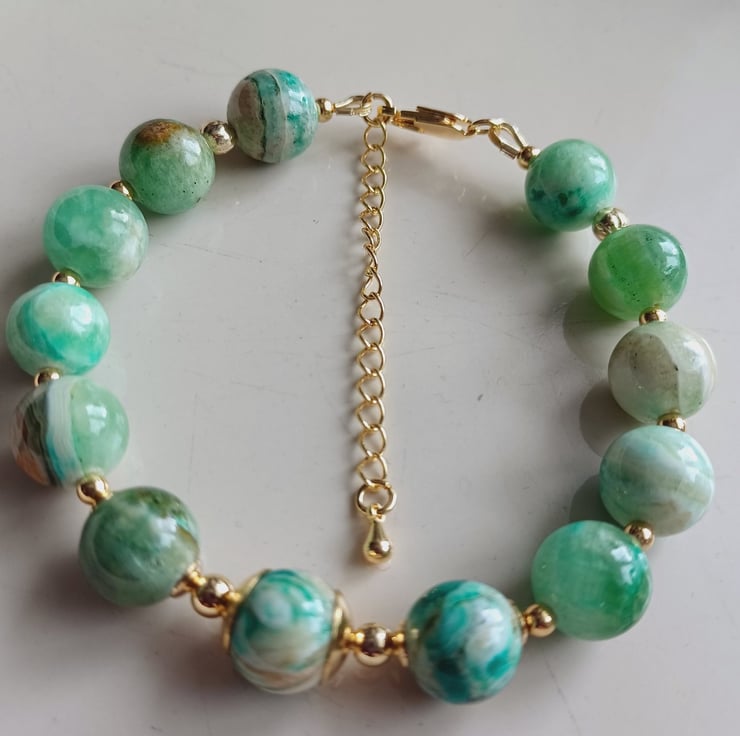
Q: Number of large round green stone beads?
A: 13